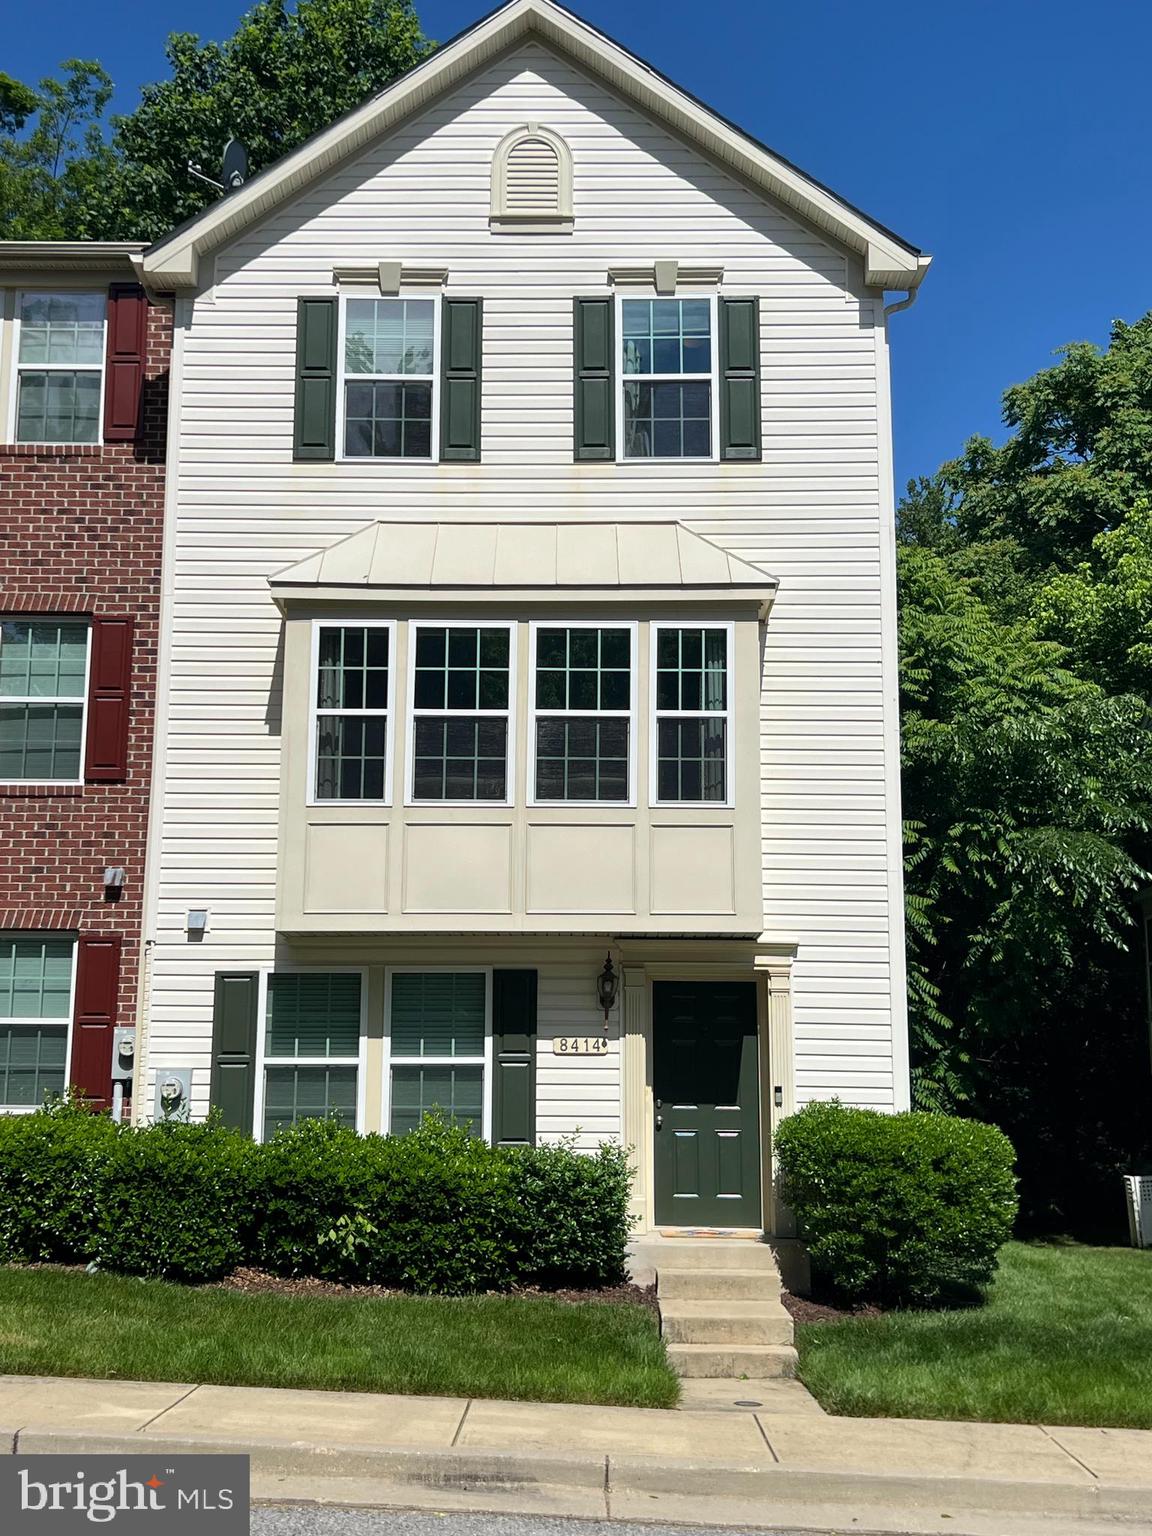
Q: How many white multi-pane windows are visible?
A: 11